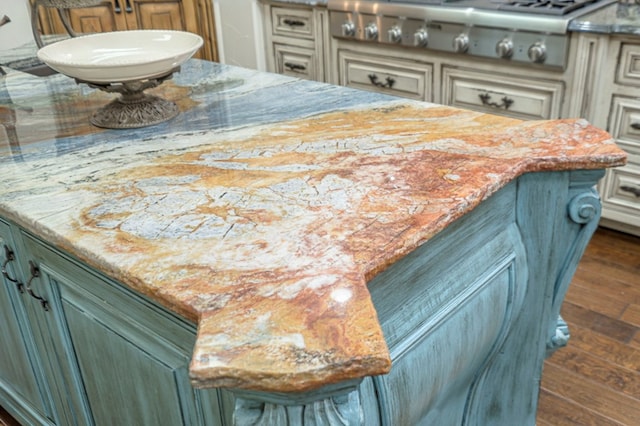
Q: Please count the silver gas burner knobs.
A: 7